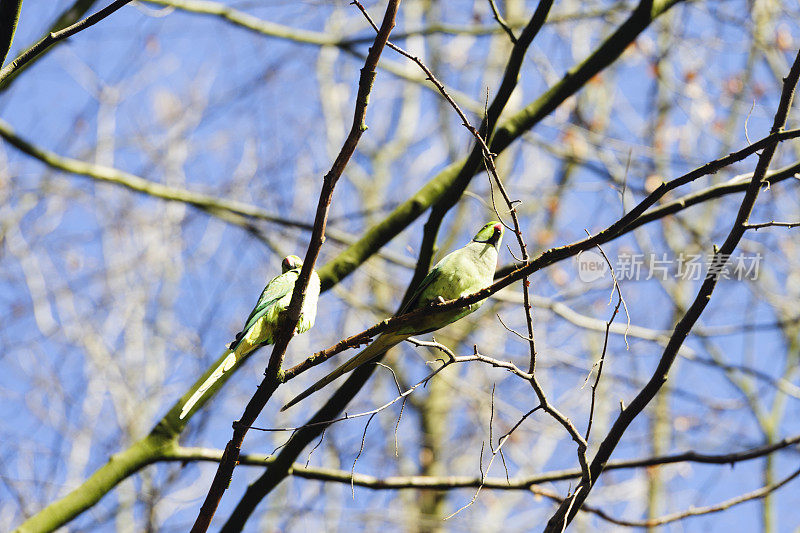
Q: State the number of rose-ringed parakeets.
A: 2